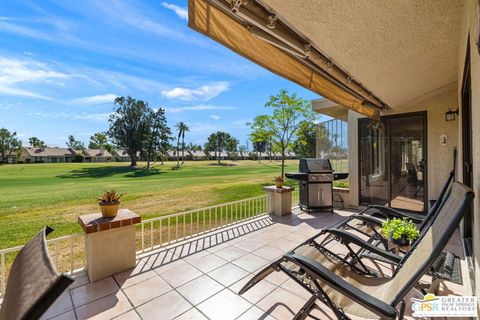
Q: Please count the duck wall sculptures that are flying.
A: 0